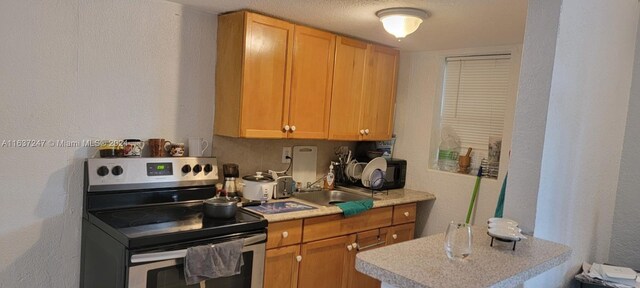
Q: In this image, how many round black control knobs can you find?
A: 5